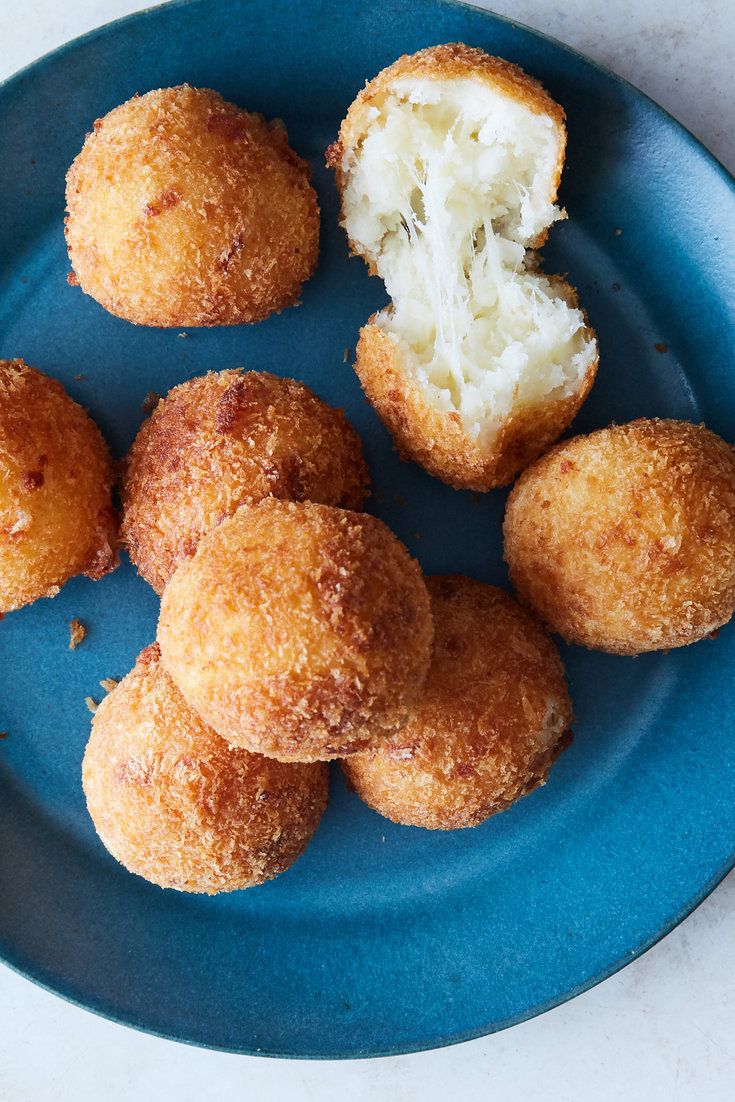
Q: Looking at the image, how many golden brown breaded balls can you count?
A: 8